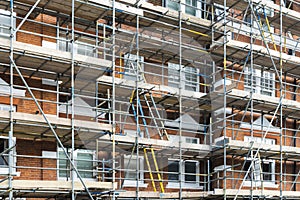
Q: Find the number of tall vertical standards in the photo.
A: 8